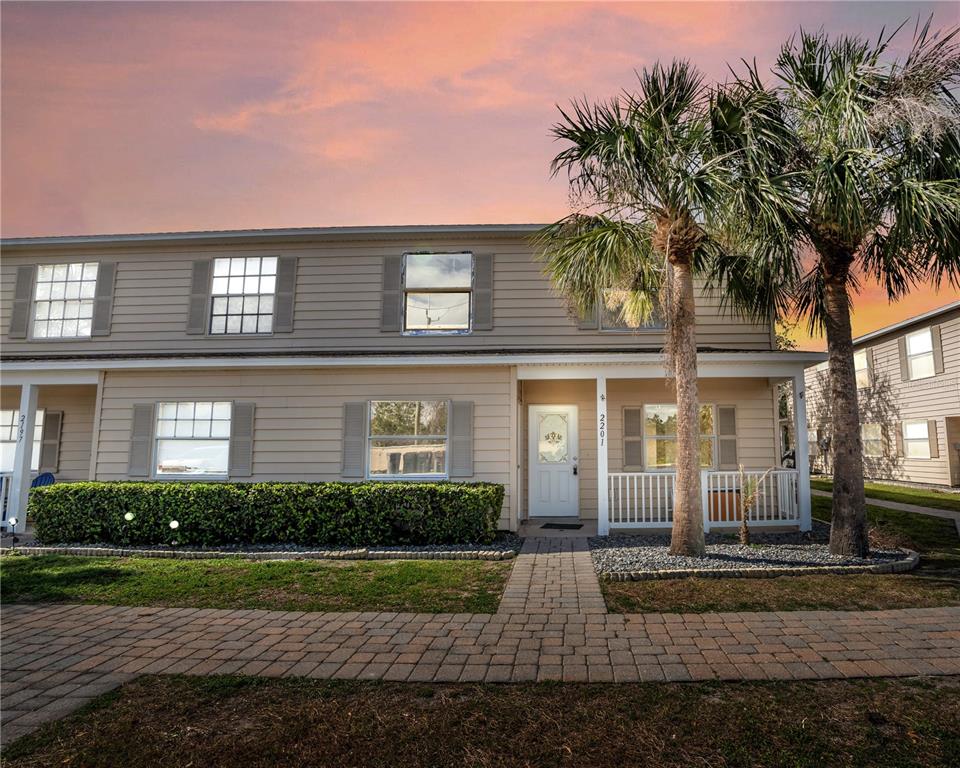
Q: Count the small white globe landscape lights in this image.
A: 3